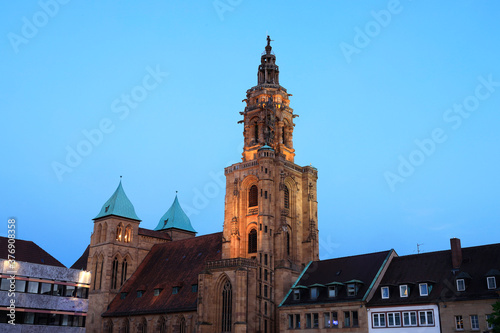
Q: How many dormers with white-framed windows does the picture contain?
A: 5